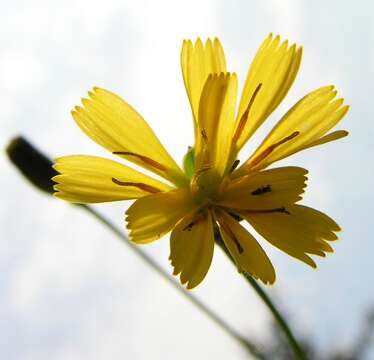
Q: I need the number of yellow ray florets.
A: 11